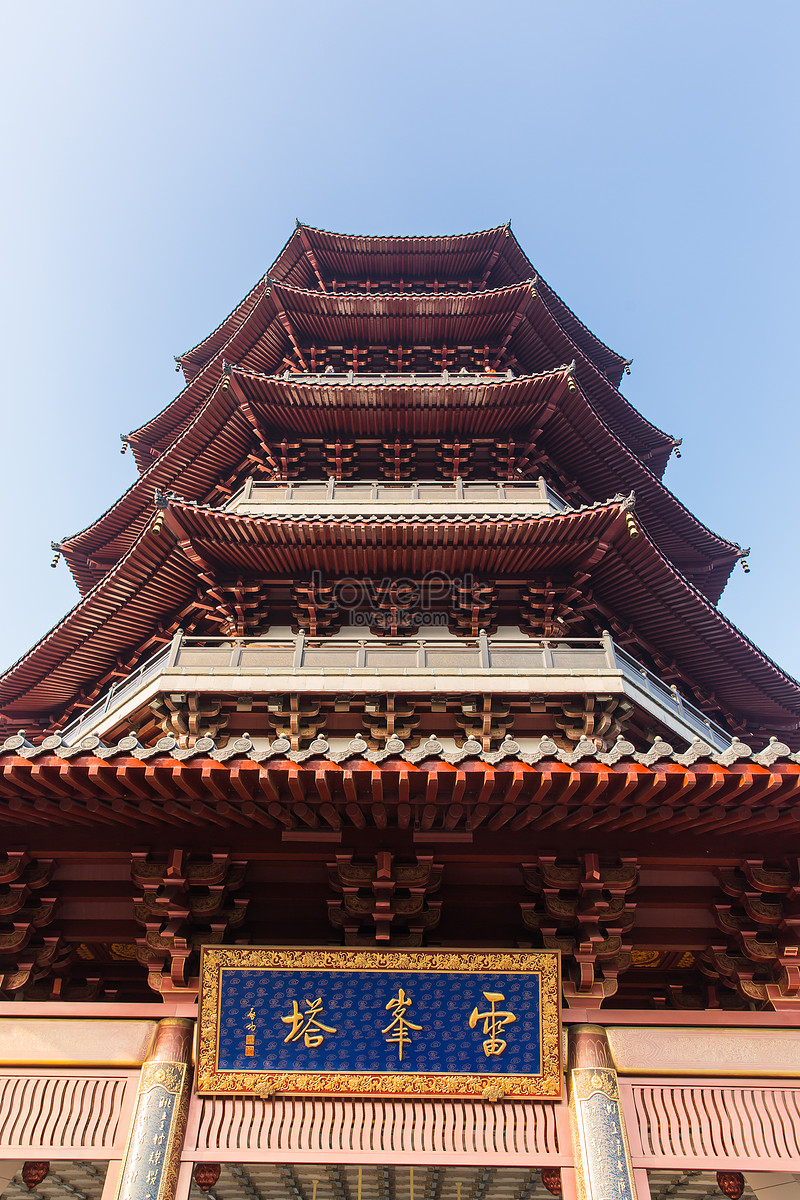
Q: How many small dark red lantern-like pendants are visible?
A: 4